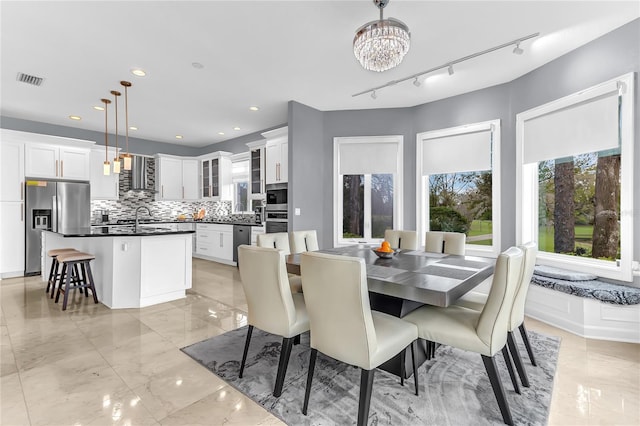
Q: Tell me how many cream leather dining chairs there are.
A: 8